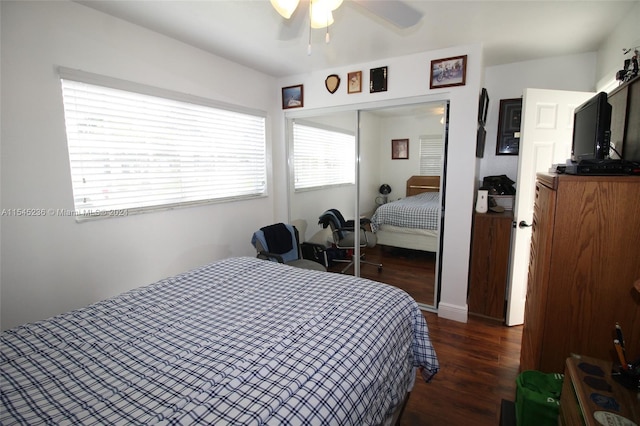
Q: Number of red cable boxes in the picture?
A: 0